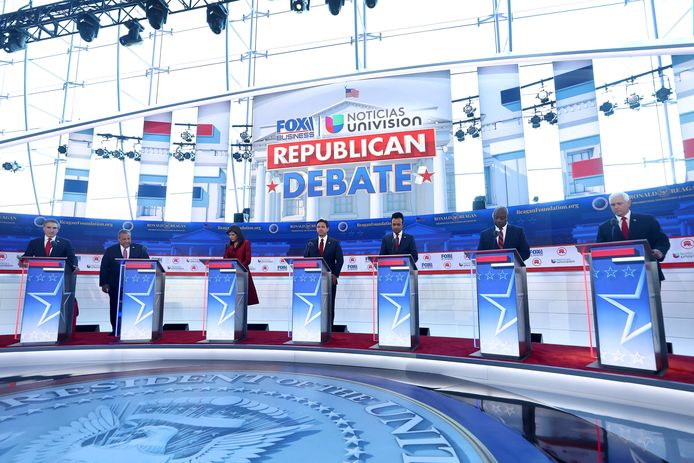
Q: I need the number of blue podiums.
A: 7